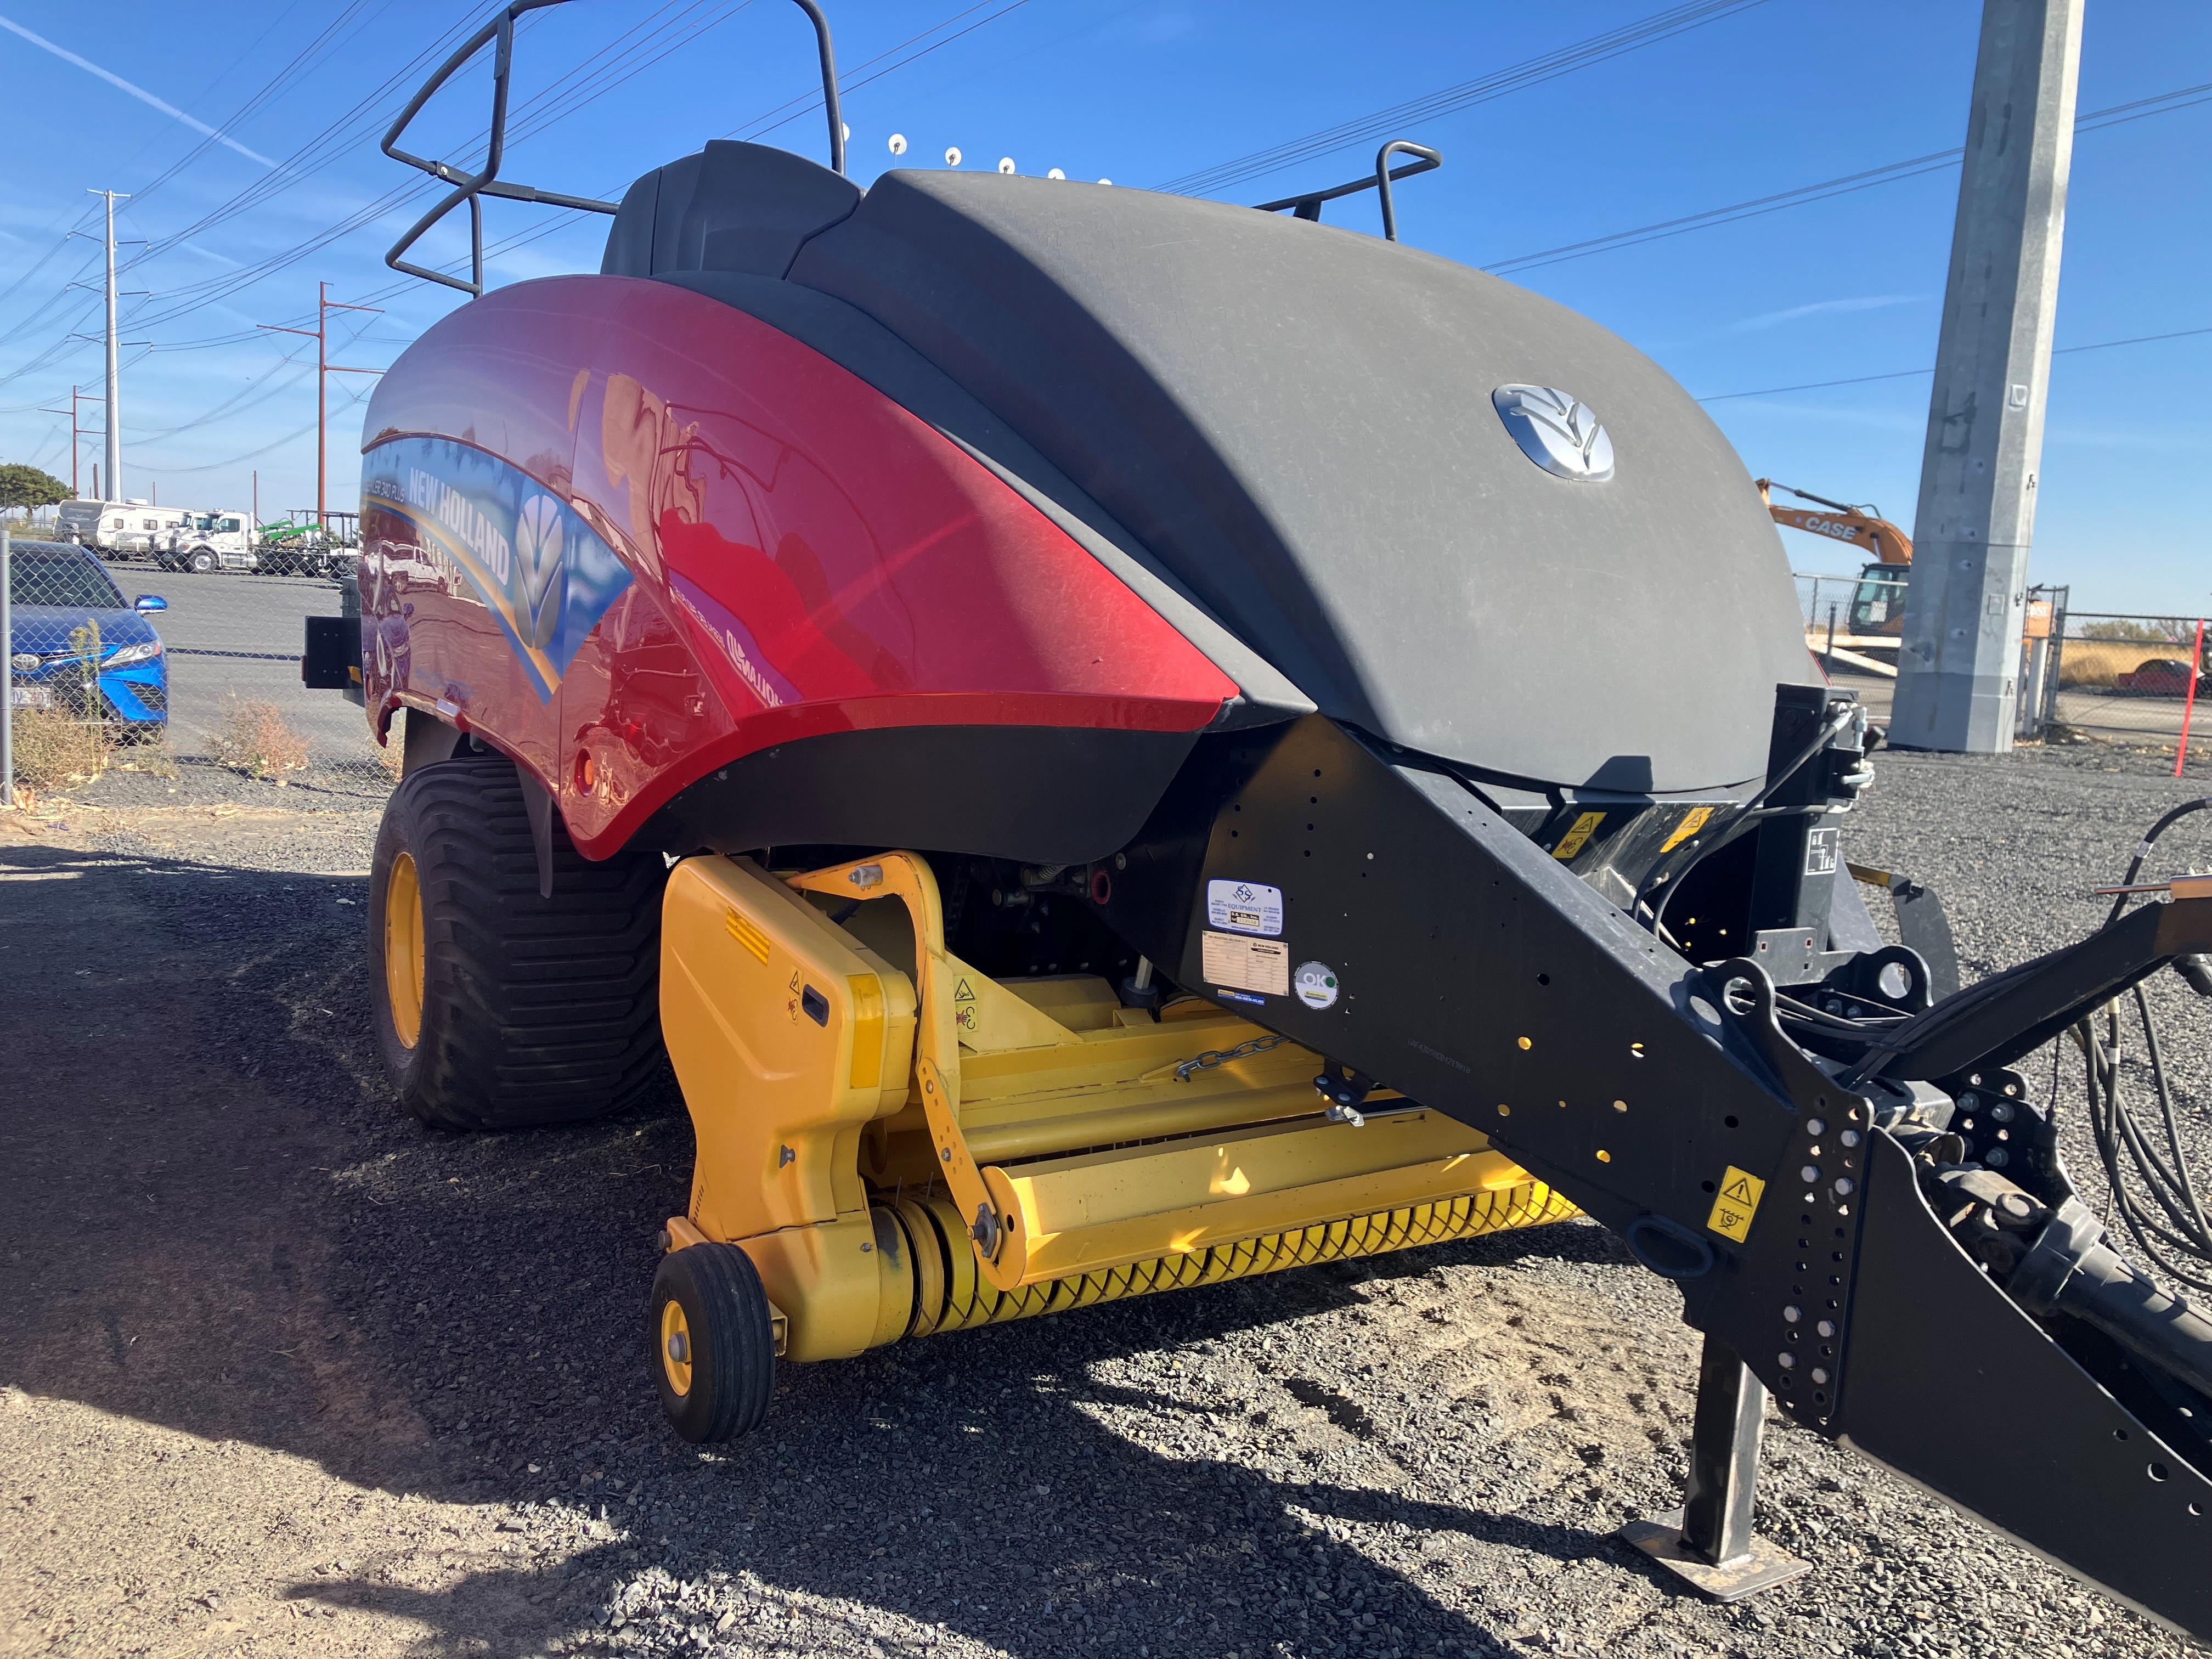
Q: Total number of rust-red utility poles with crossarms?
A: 2